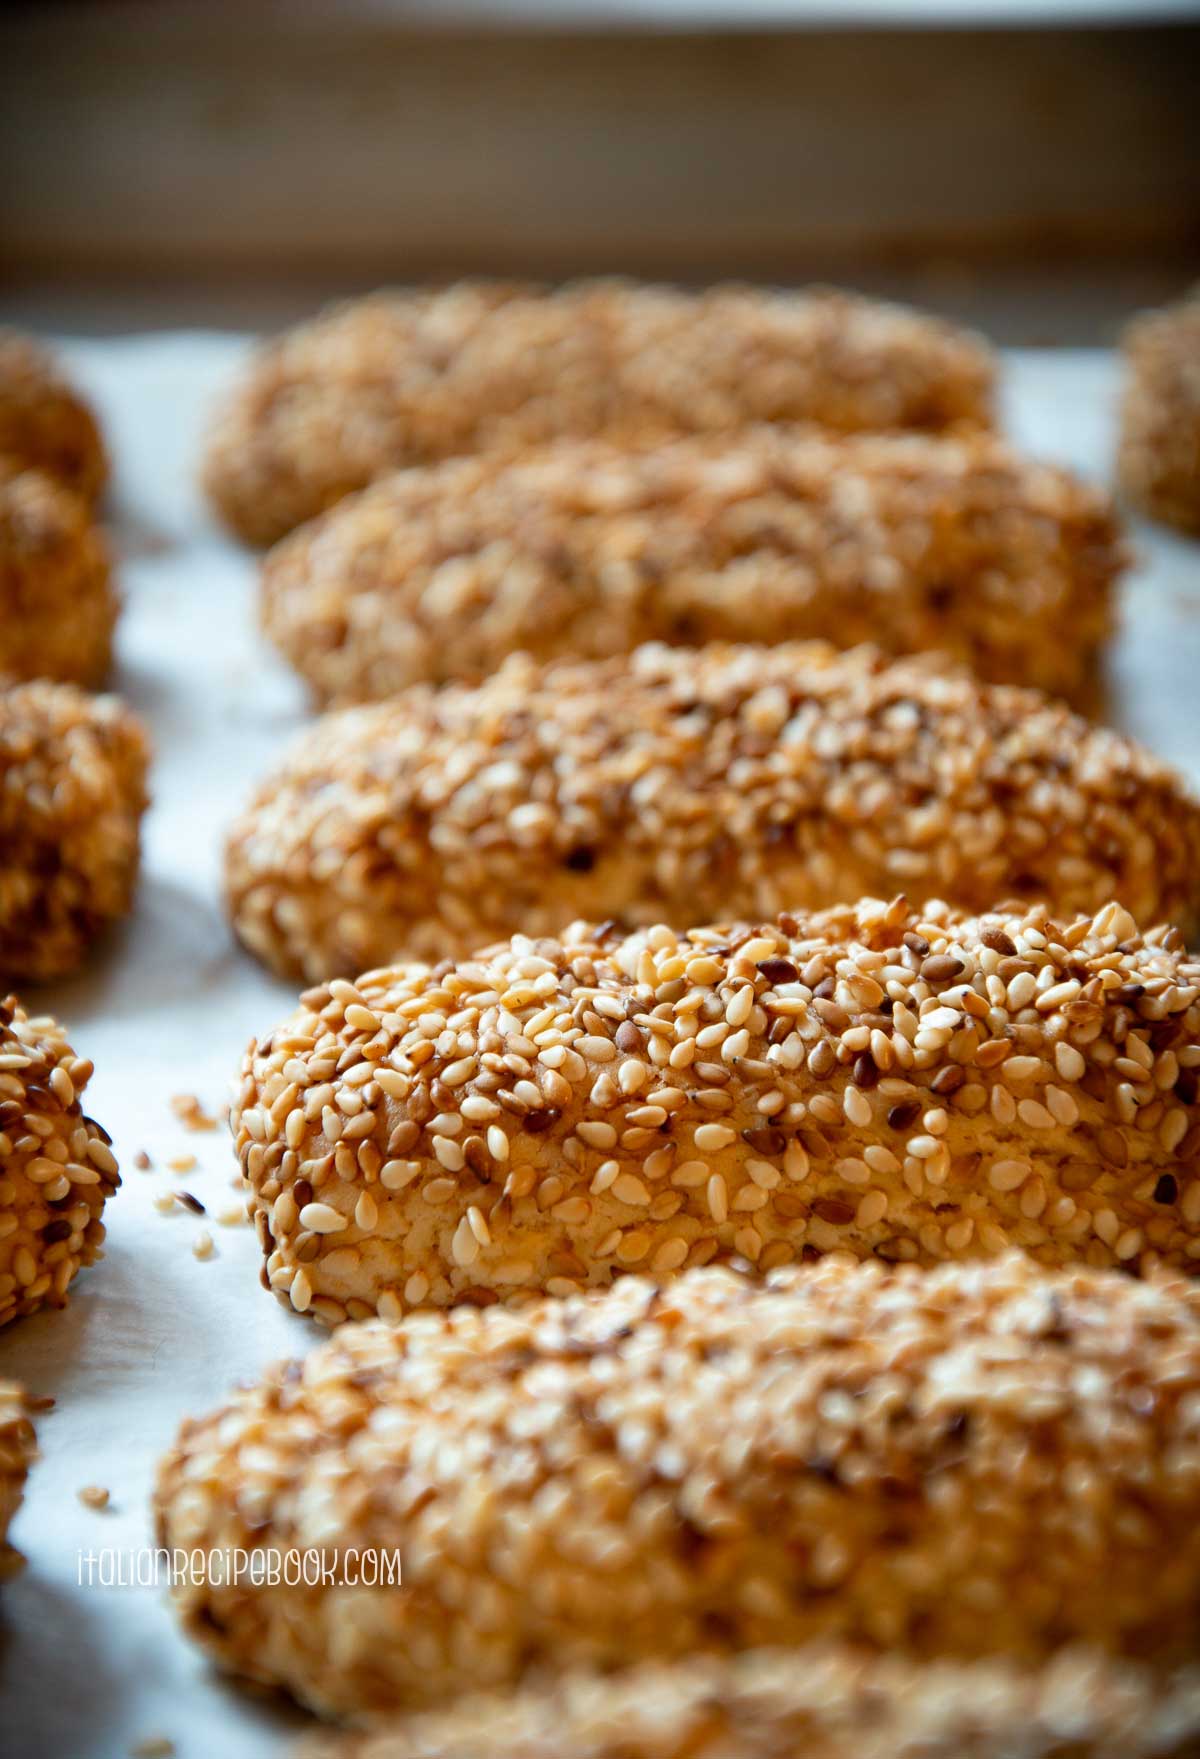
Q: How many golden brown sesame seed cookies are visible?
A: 12